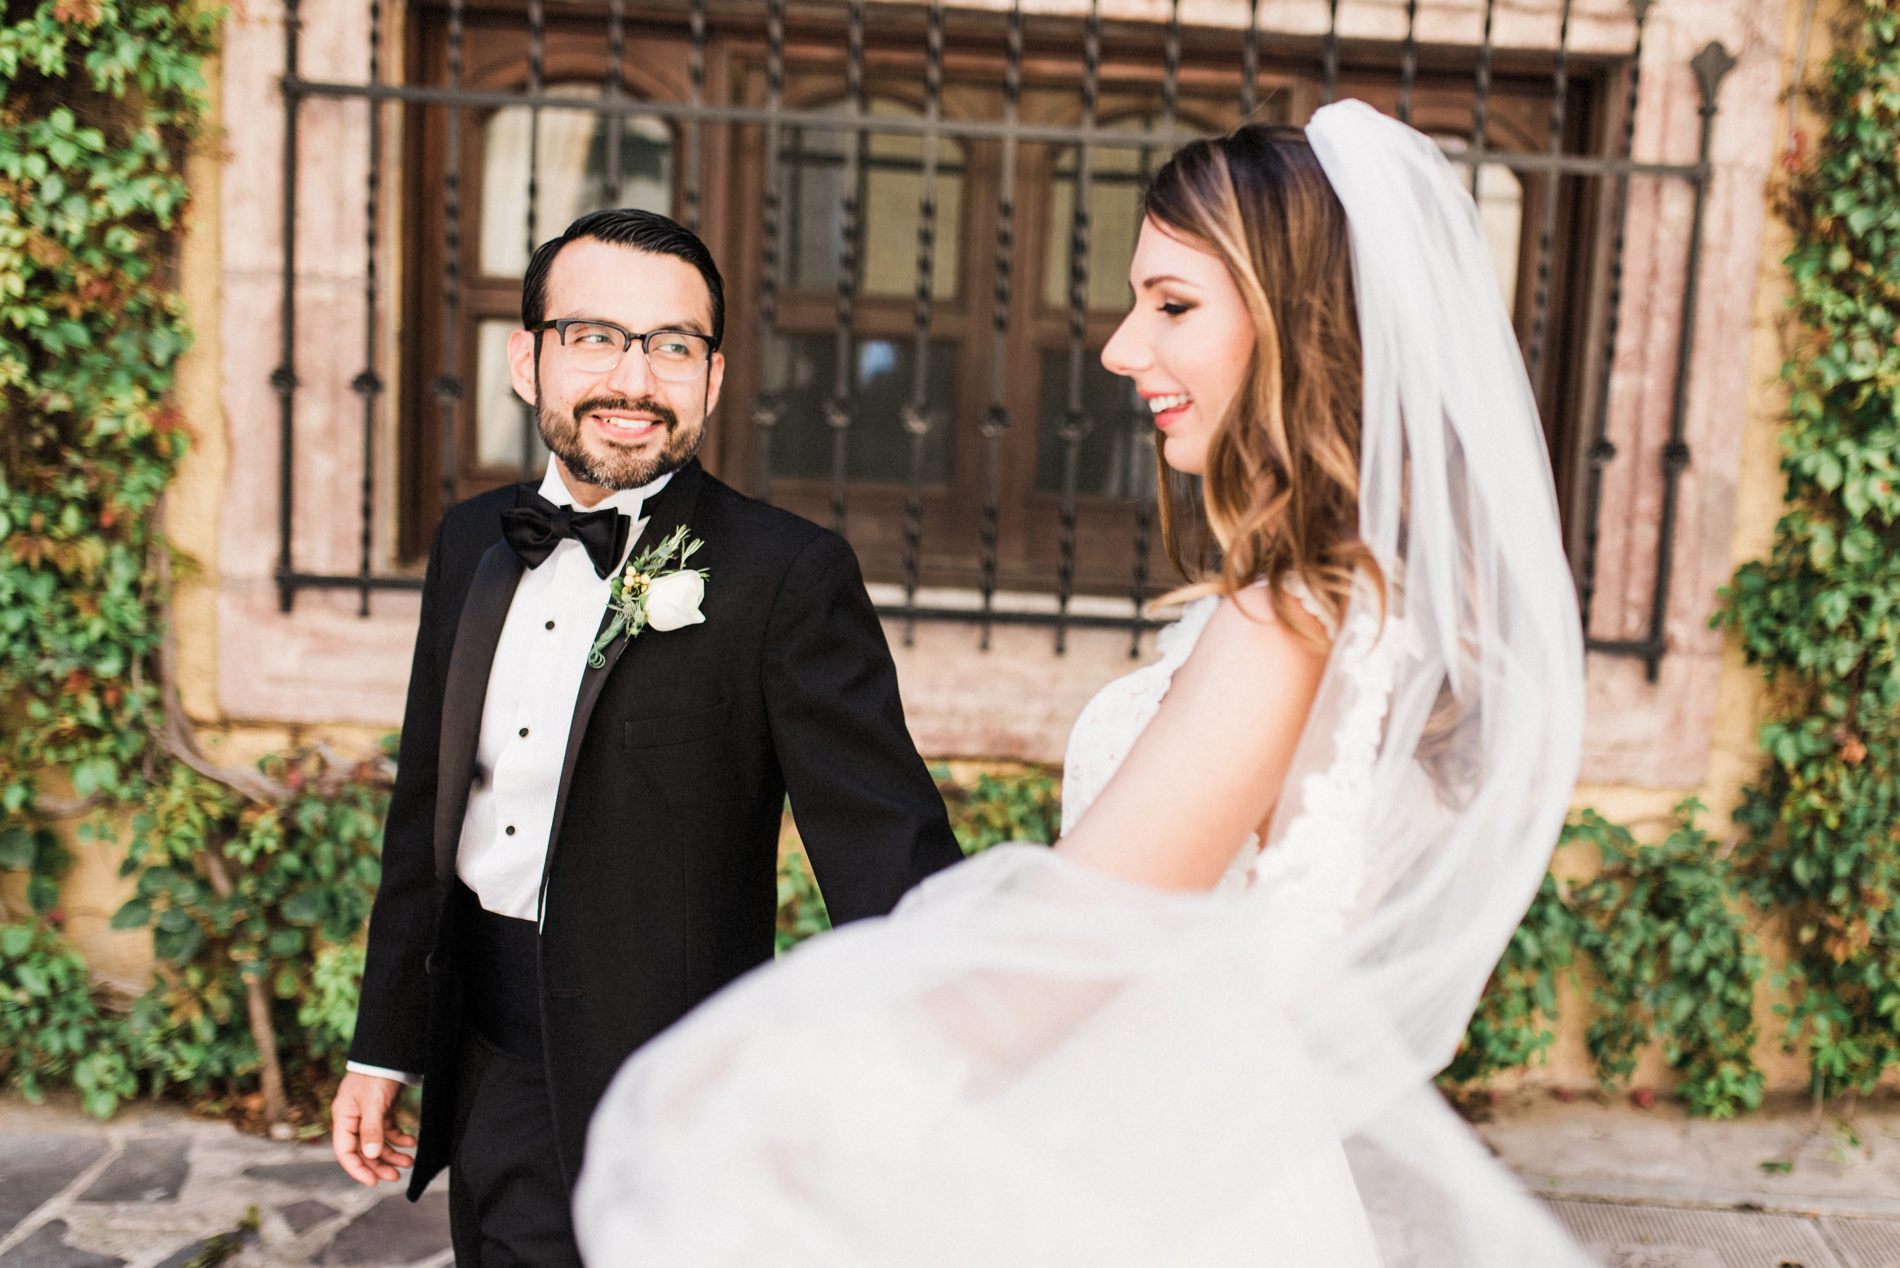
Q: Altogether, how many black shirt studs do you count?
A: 3